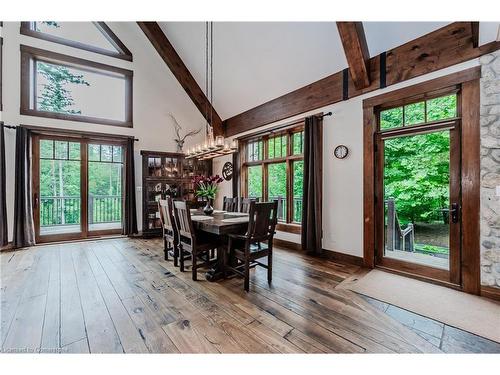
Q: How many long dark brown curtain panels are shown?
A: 5